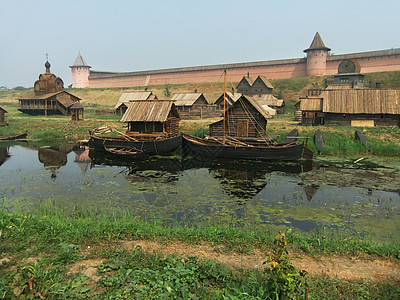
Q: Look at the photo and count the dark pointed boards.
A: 3